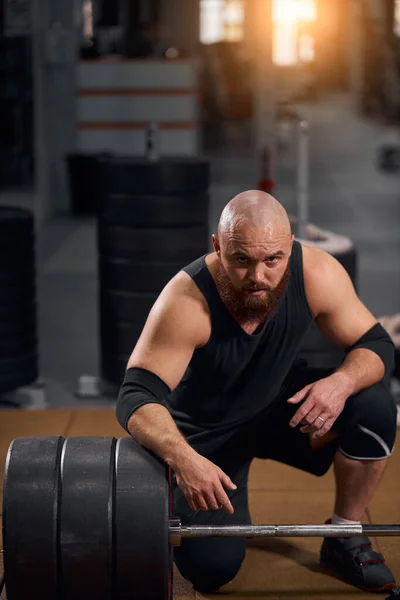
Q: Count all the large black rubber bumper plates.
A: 3